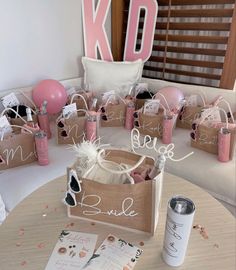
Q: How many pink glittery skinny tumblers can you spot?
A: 6